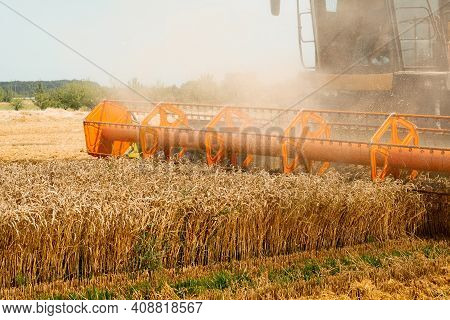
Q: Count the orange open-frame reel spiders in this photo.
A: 4